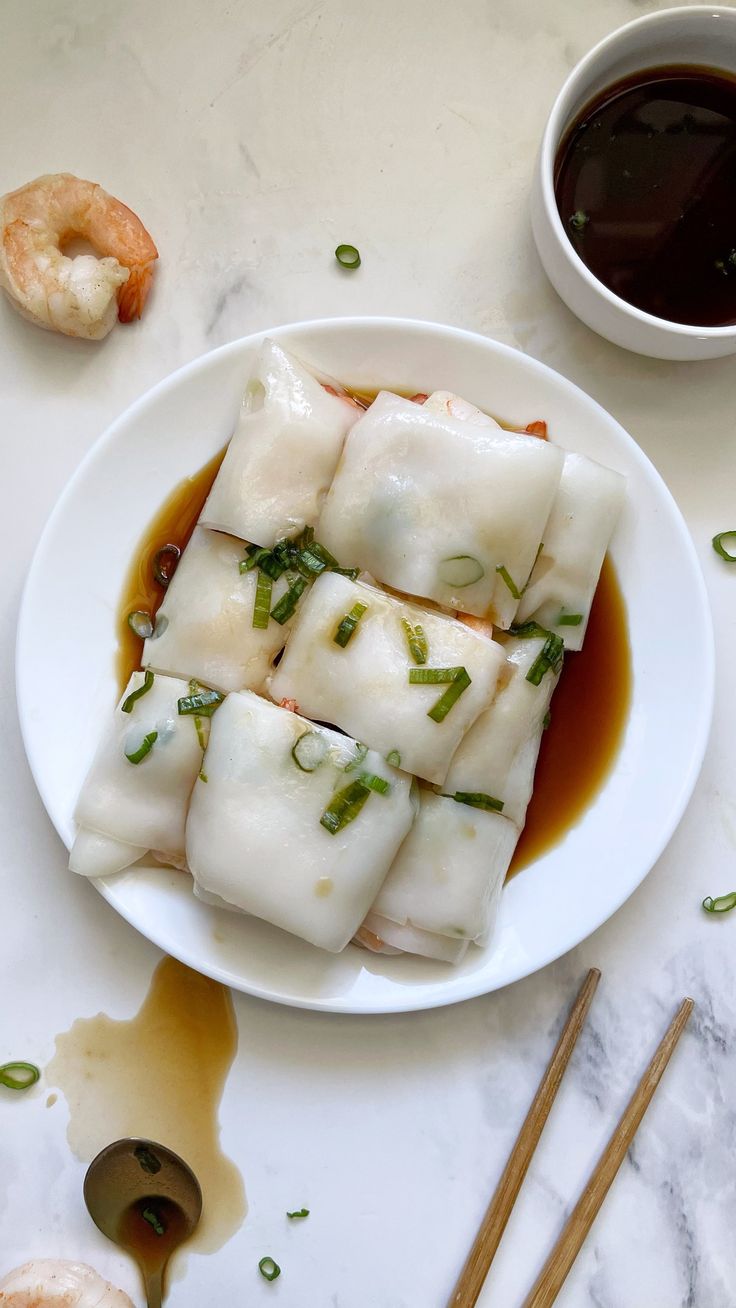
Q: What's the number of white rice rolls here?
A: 9